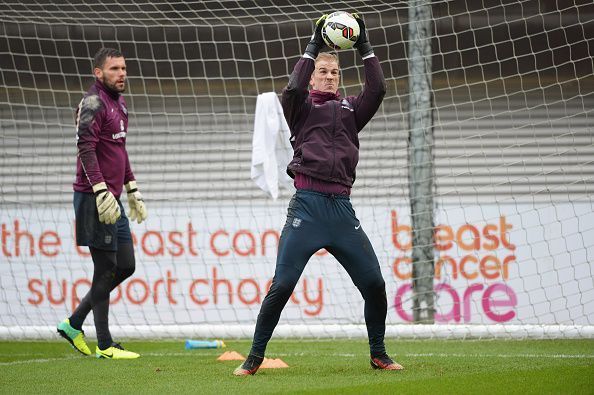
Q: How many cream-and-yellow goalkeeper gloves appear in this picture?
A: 2